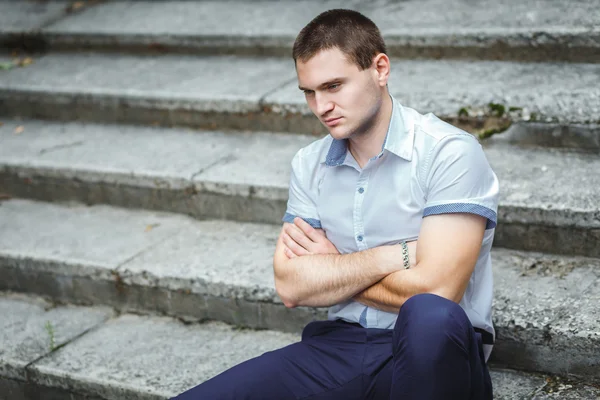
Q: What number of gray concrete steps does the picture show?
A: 5